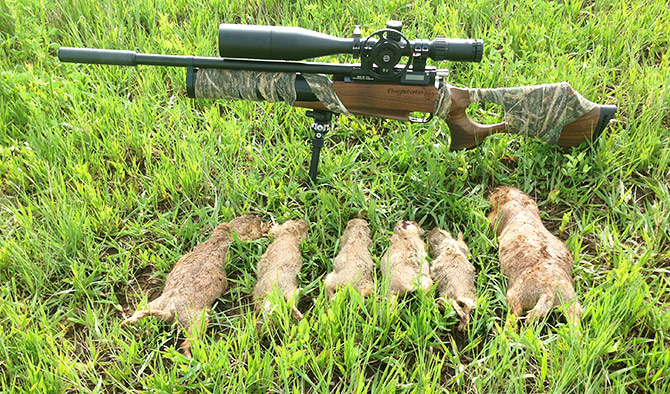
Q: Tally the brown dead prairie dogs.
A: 6